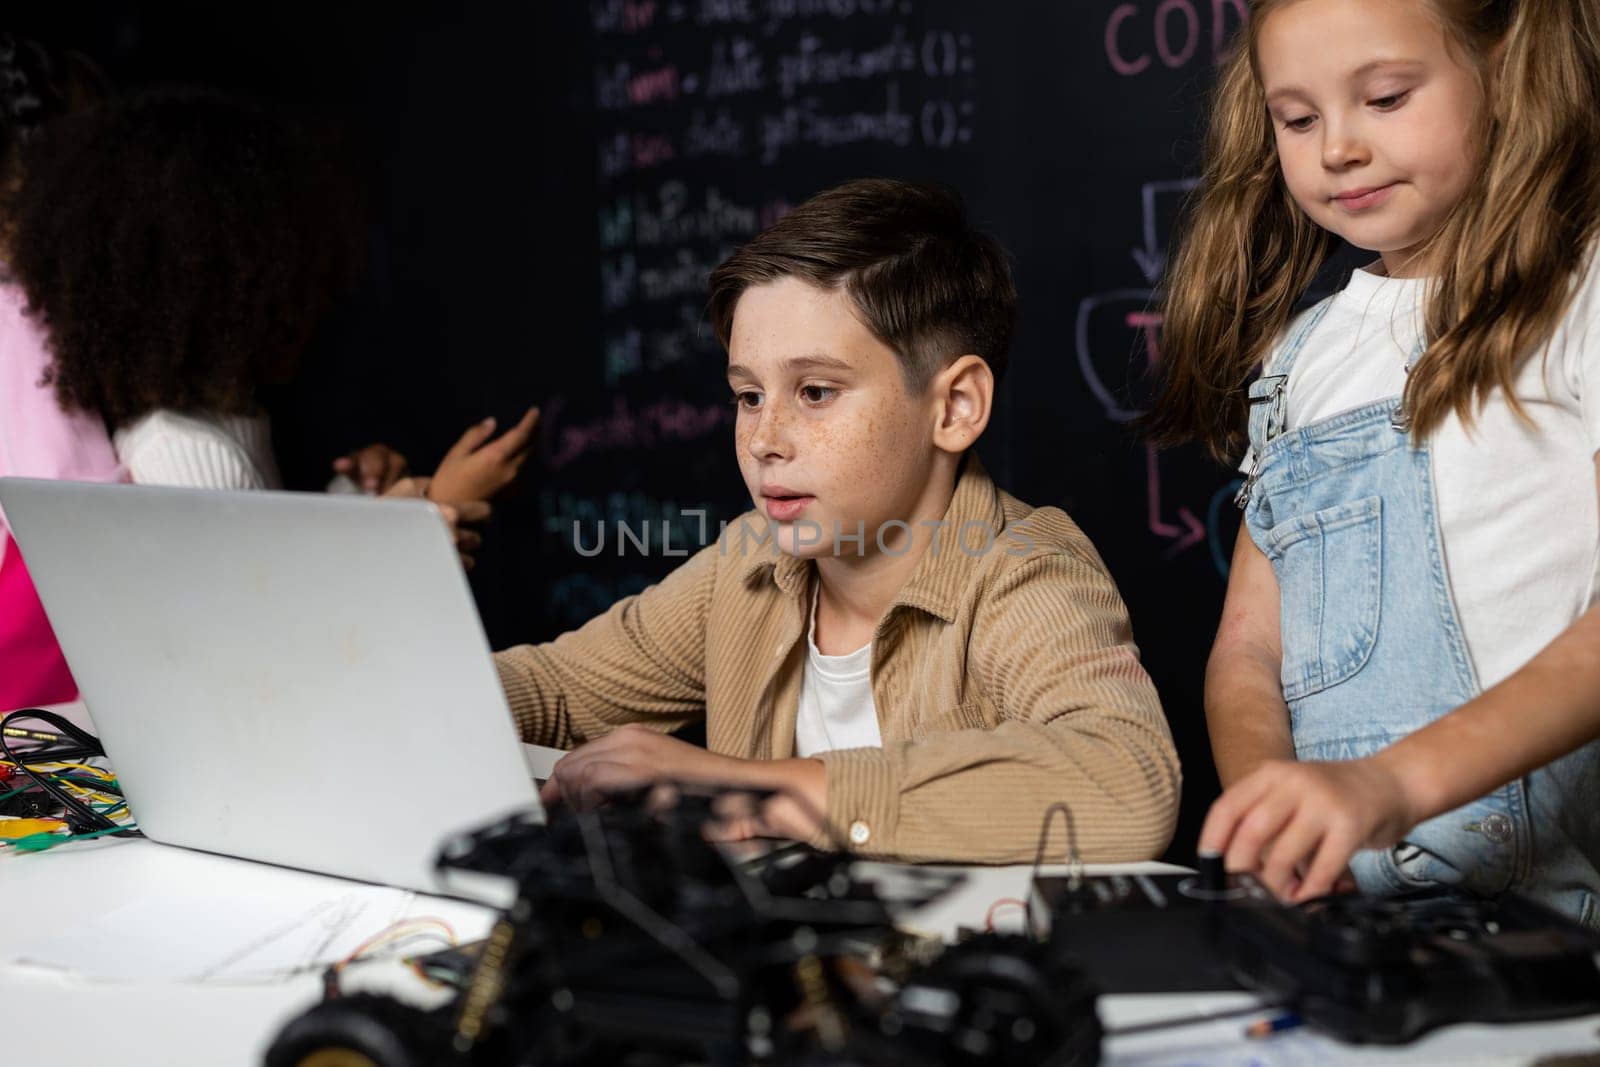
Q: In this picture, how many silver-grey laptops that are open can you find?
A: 1